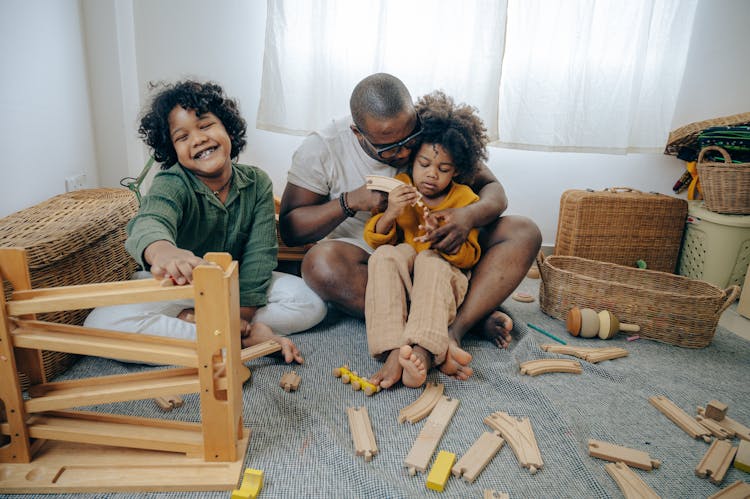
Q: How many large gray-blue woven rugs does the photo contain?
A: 1